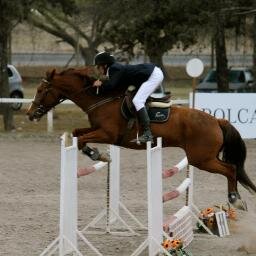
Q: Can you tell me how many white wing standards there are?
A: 4